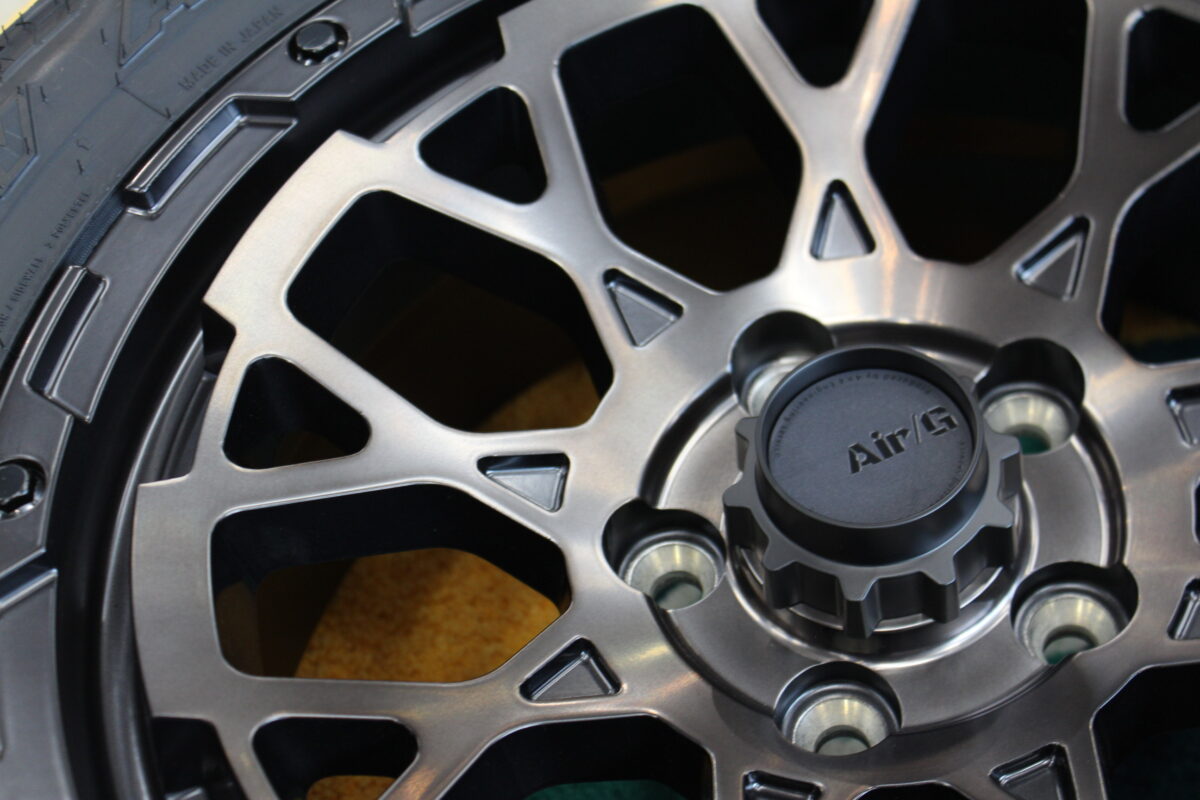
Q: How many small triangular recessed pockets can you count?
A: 9